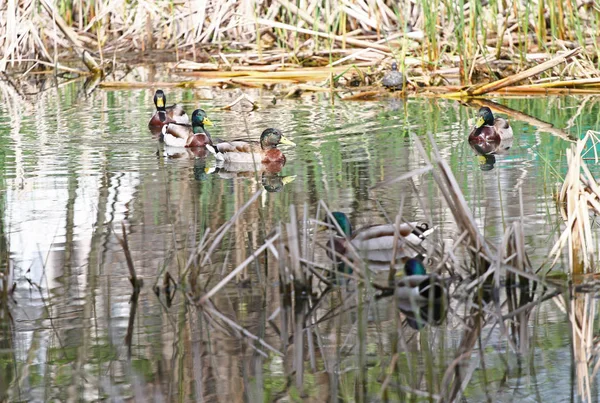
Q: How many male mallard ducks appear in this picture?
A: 6